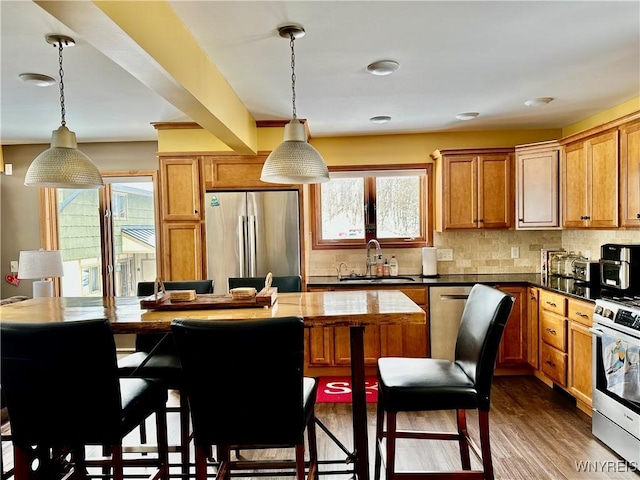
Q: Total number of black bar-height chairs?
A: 5